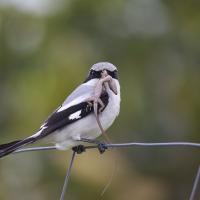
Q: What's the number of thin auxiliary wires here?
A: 2